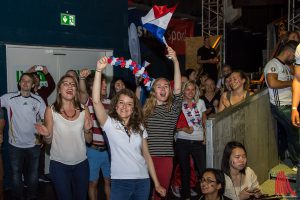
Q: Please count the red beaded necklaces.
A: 1